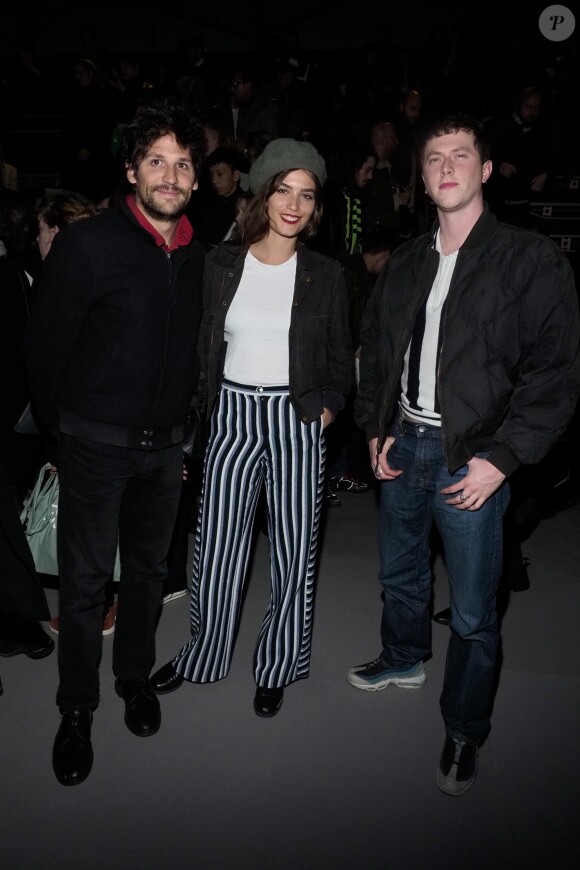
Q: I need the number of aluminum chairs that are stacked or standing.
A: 0